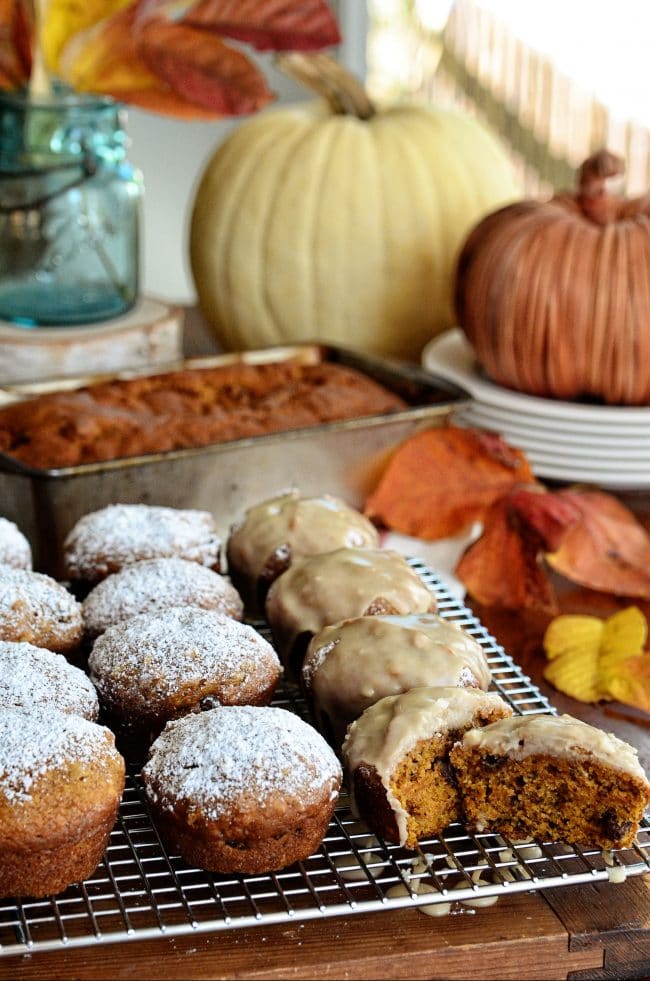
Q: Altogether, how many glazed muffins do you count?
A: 4